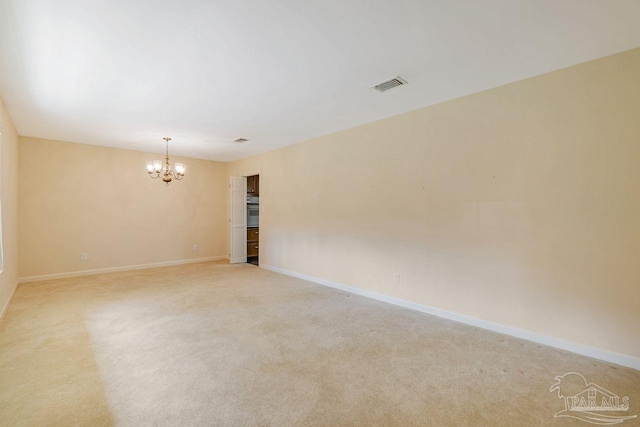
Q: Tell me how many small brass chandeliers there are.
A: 1